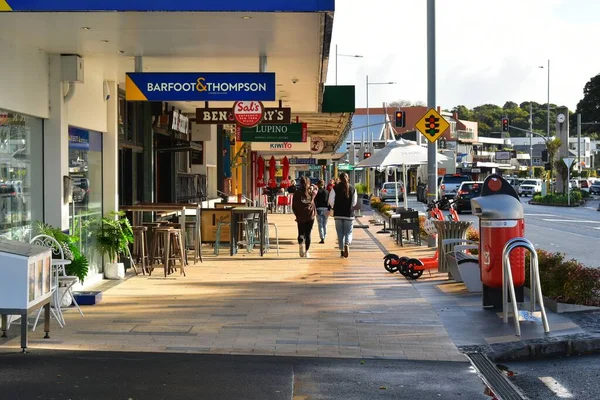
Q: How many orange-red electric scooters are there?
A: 3